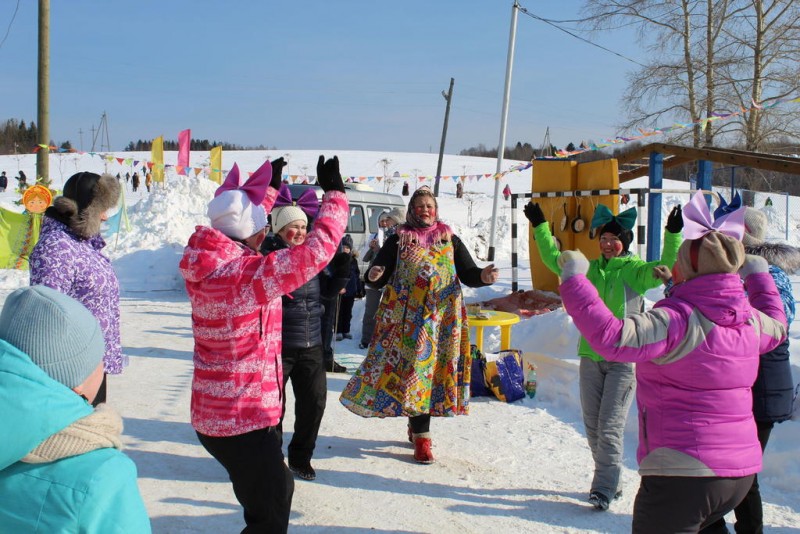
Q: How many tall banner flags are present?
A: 3